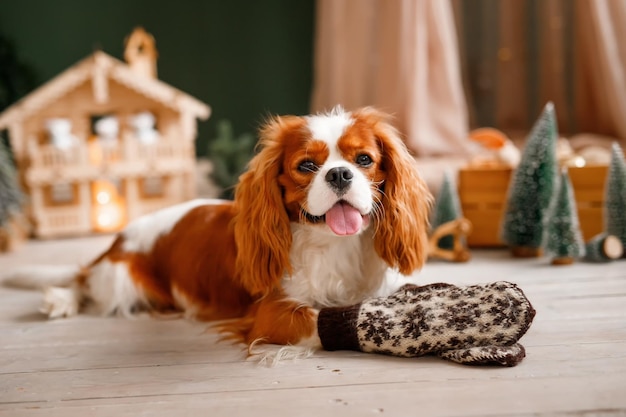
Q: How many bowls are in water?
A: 0